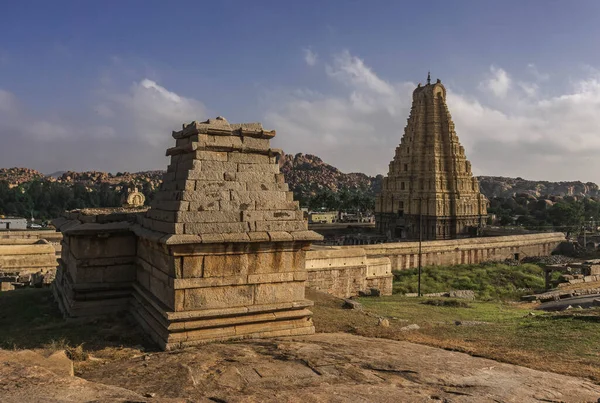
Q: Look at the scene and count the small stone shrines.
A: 1